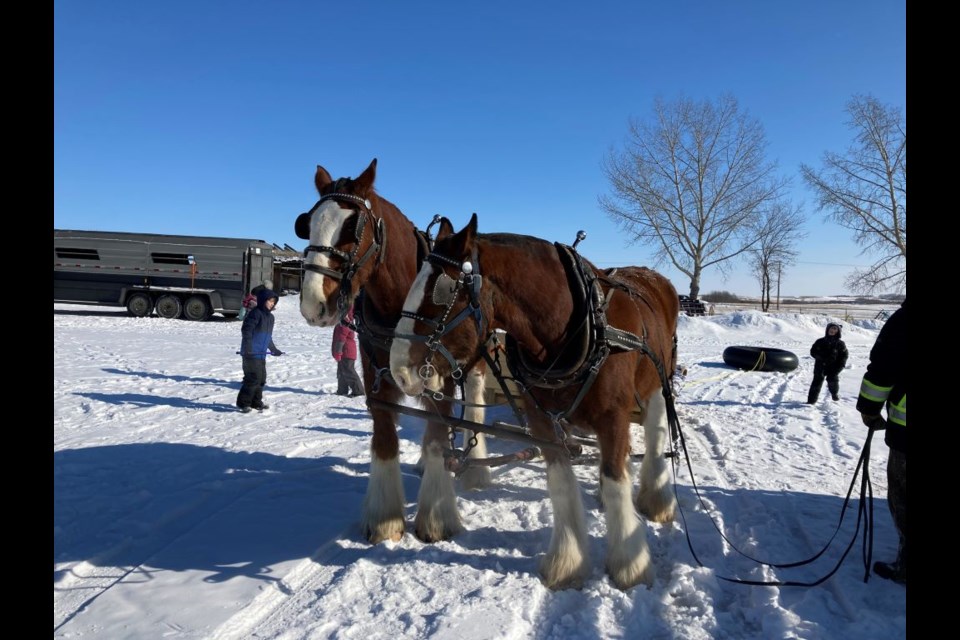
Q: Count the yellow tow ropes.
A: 1